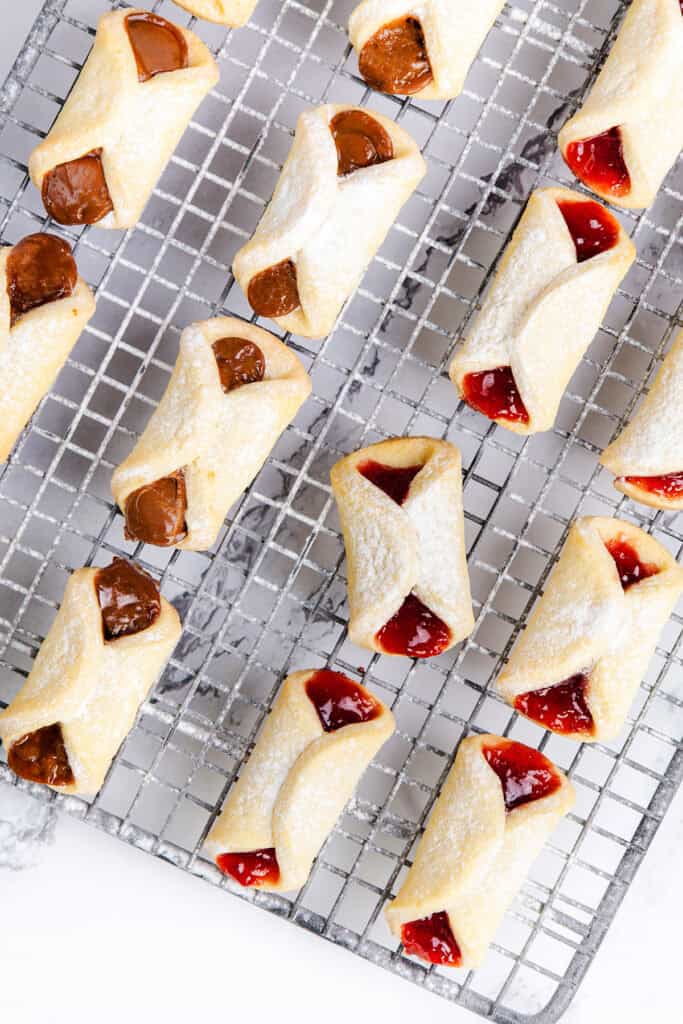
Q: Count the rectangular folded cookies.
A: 14